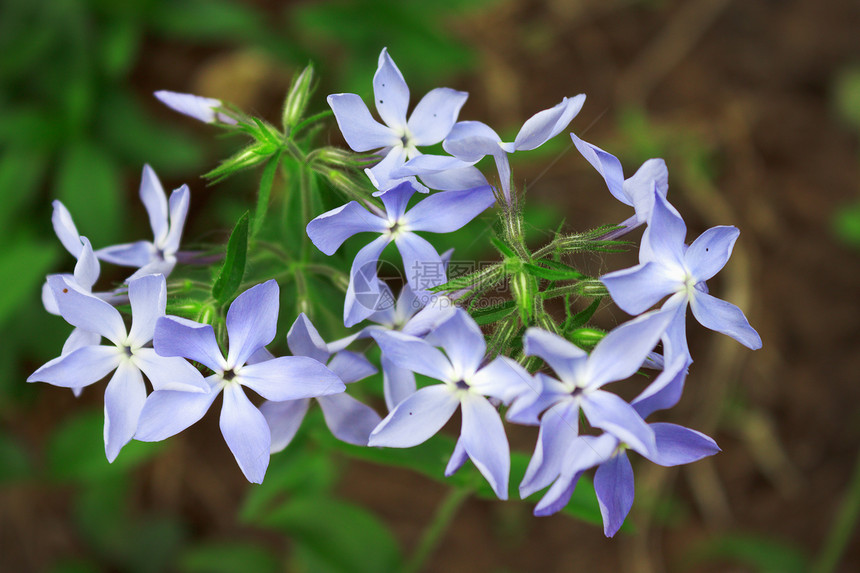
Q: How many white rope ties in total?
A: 0